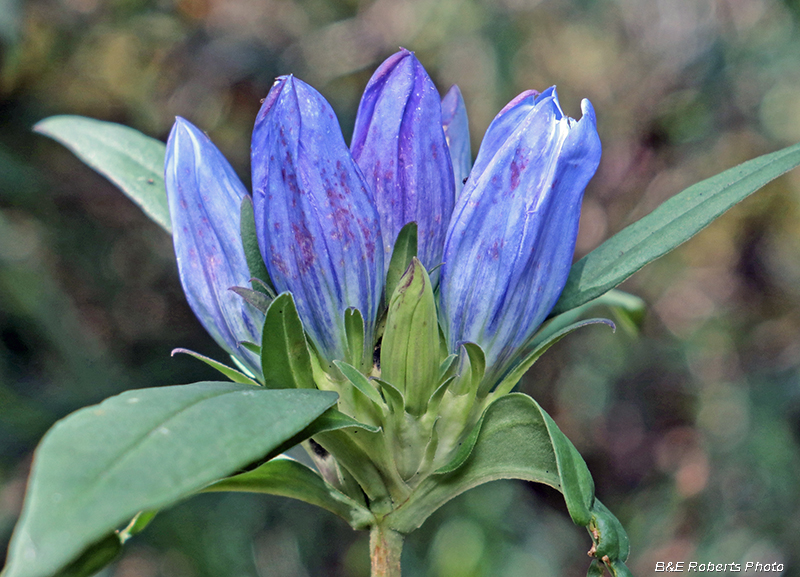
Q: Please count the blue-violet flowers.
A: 5